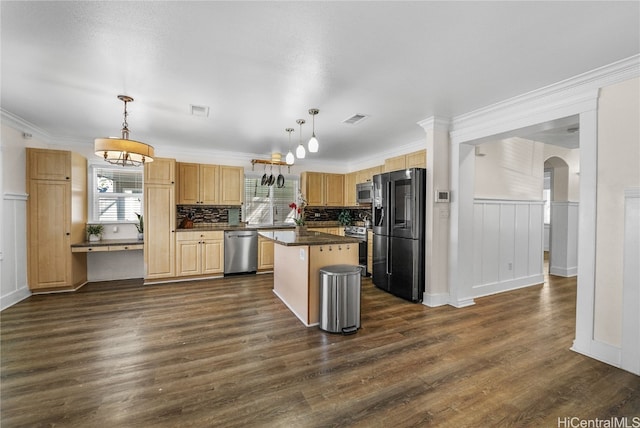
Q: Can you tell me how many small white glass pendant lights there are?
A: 3